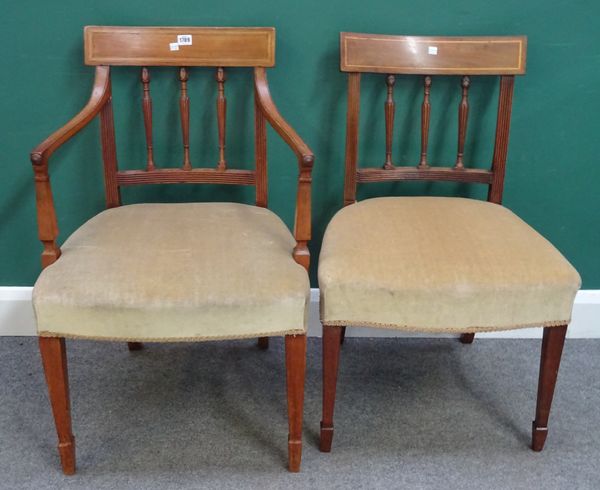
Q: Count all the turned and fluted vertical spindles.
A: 6